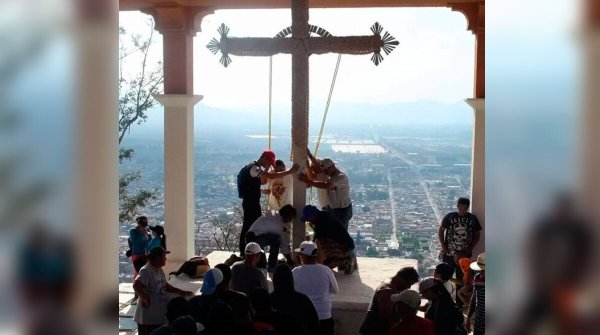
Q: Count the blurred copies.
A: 2